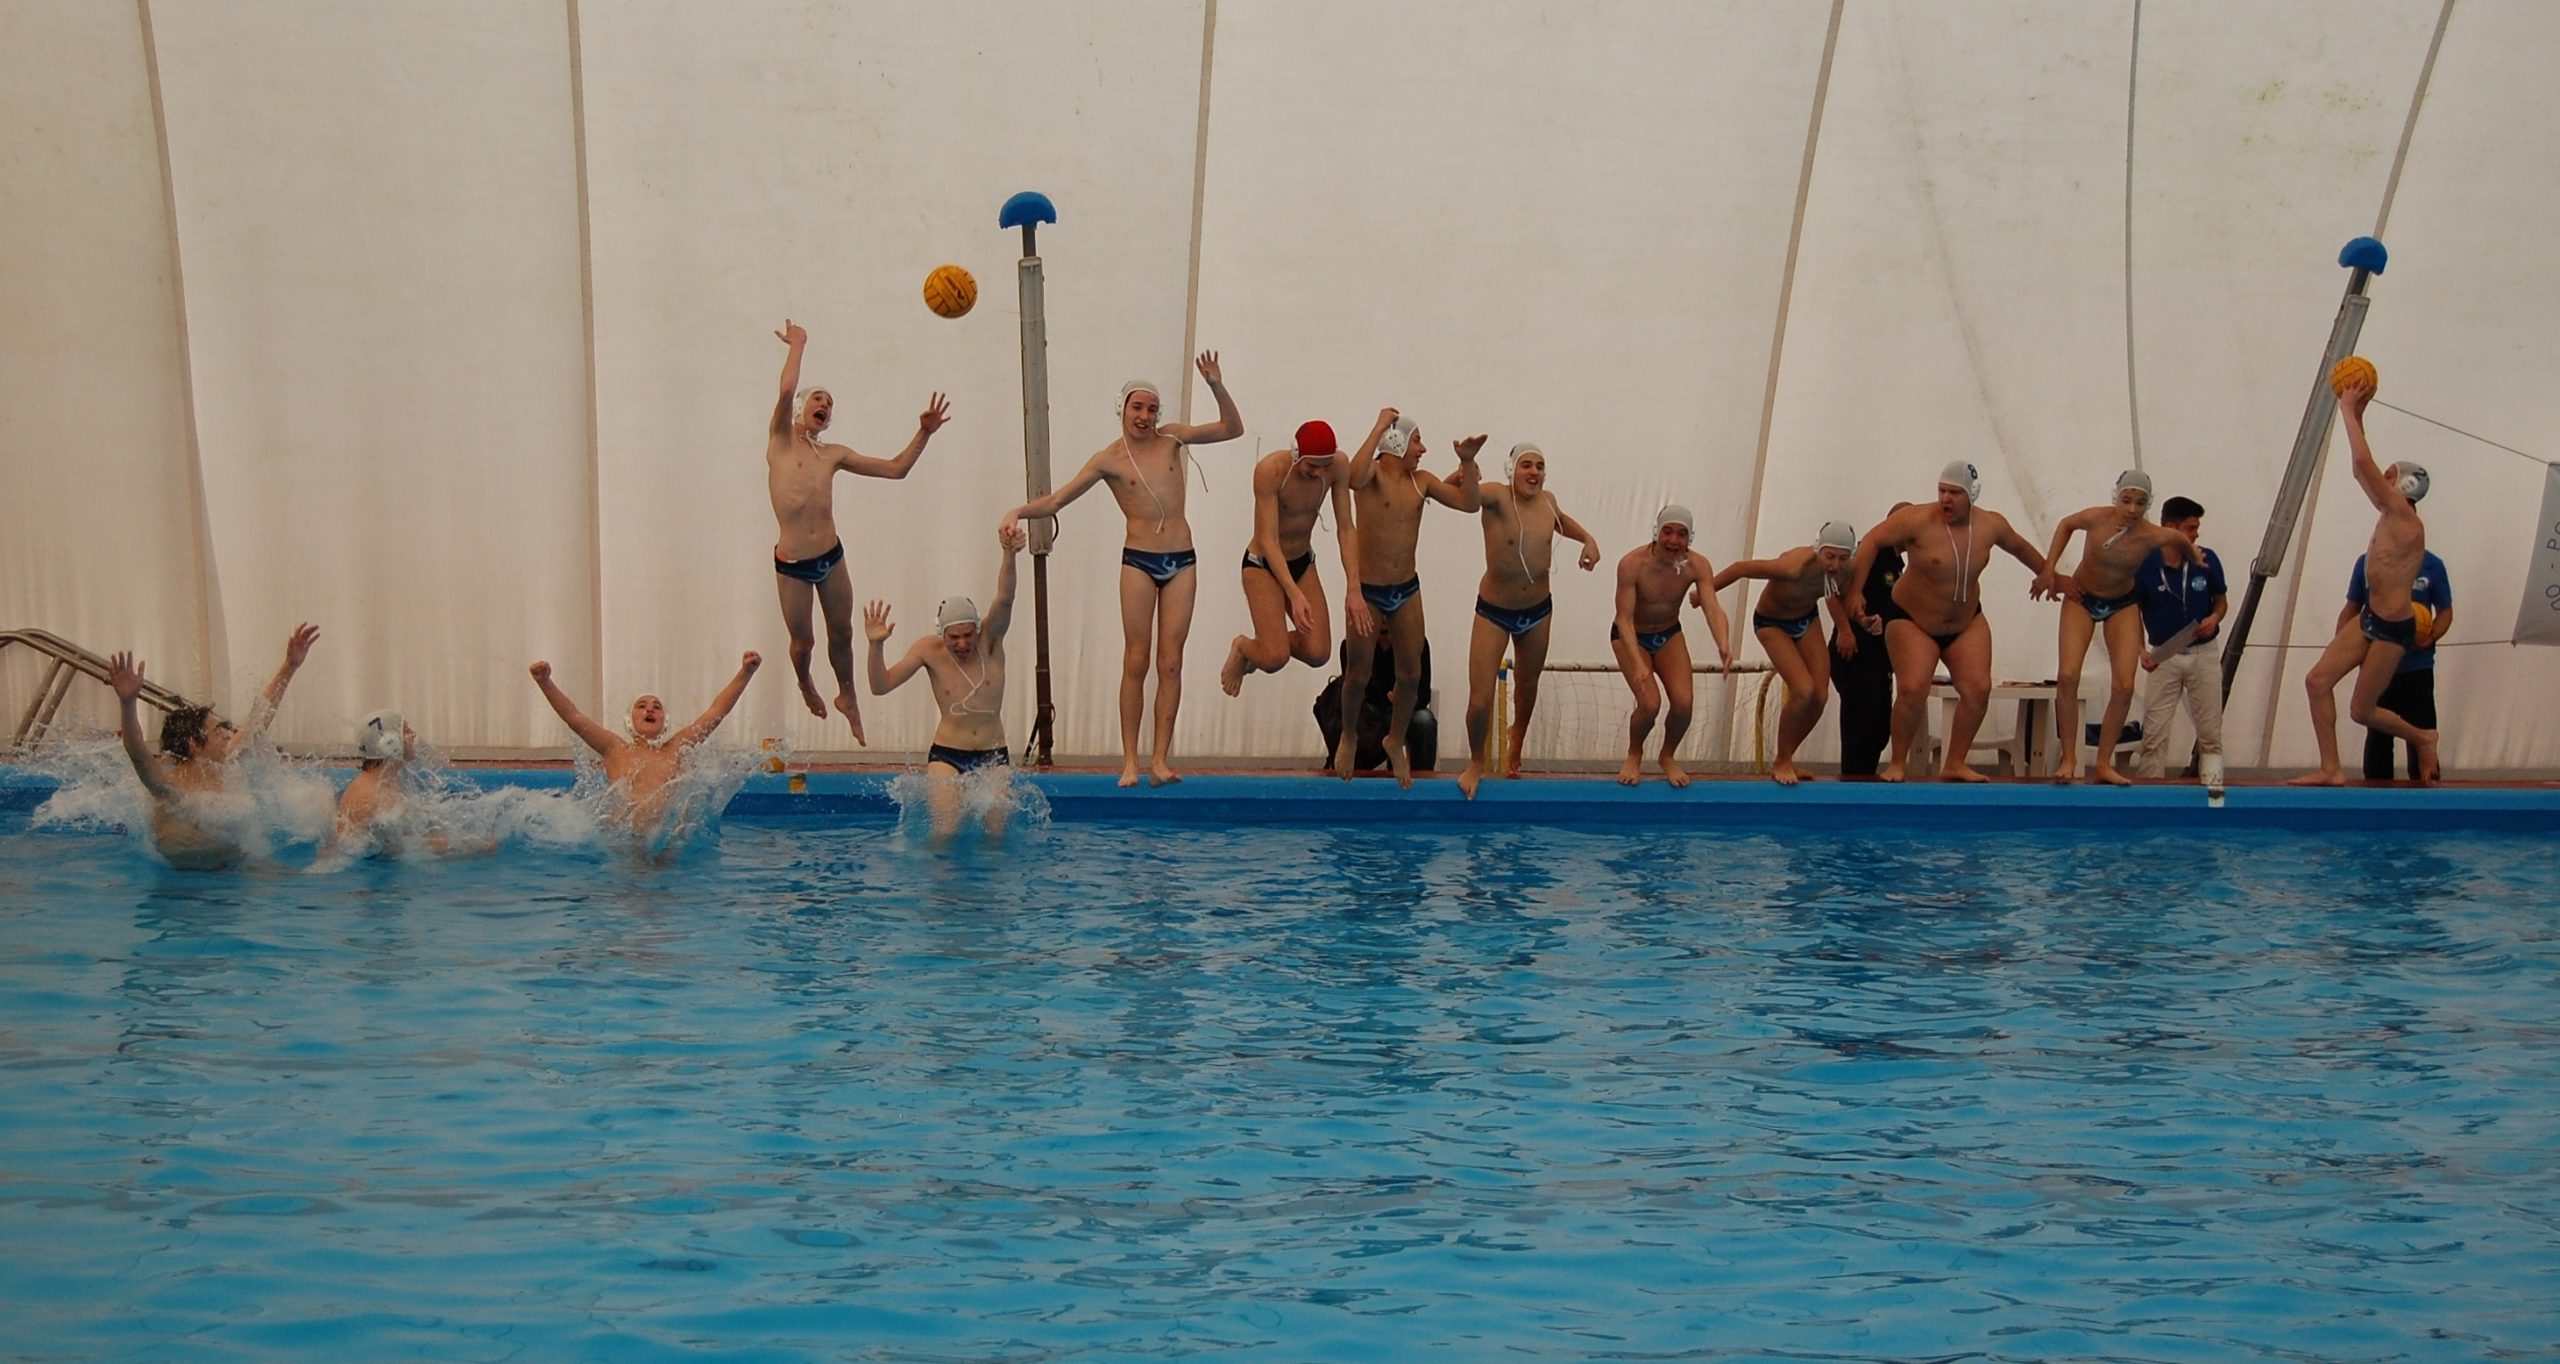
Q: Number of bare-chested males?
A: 14